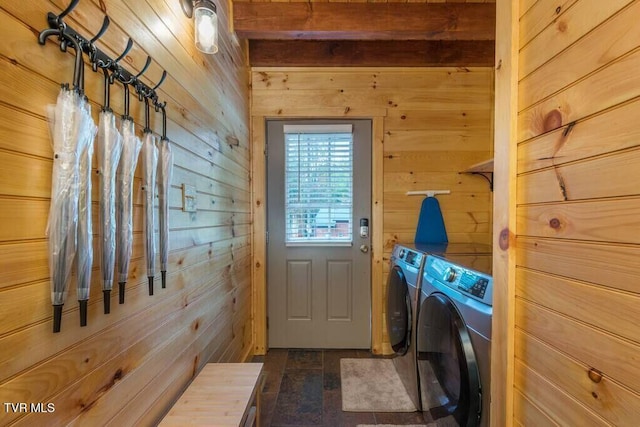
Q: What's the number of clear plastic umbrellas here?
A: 6